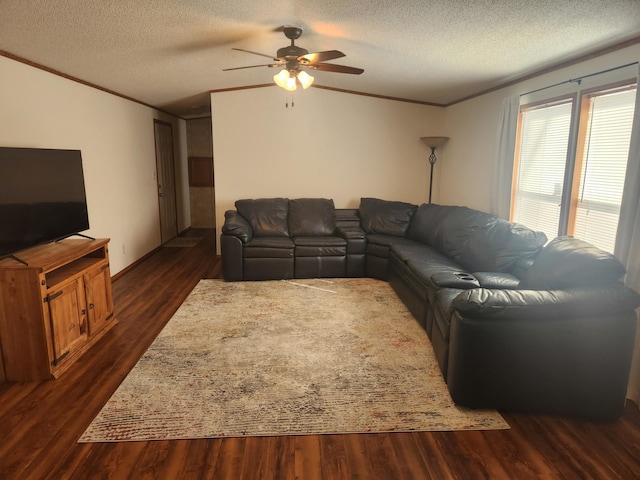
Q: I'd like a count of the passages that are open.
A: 1